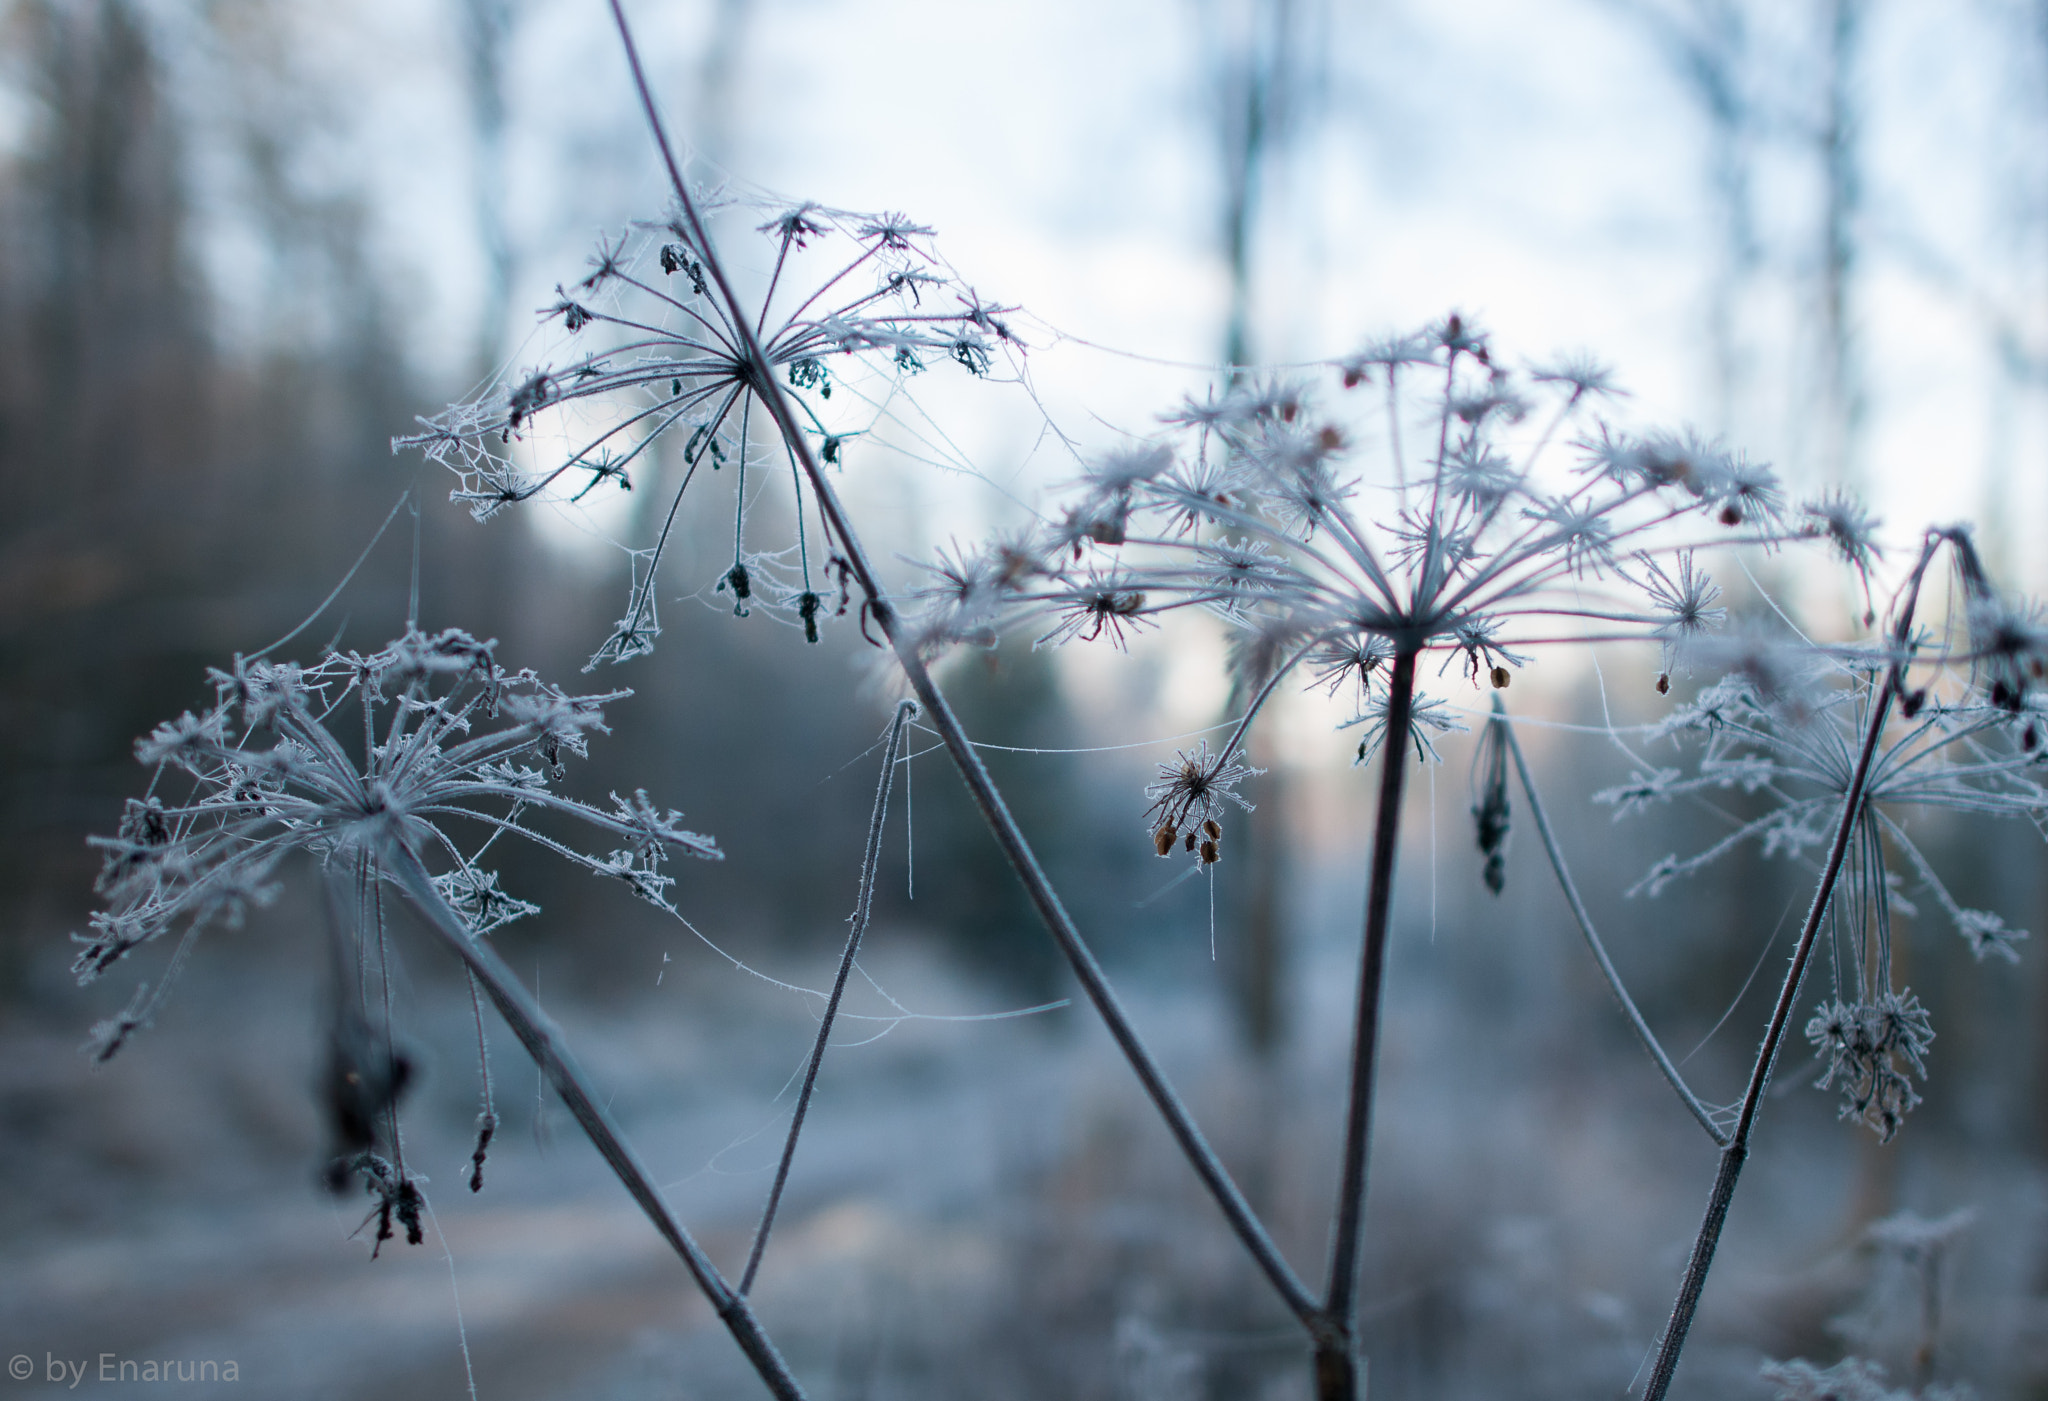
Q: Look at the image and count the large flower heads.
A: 4